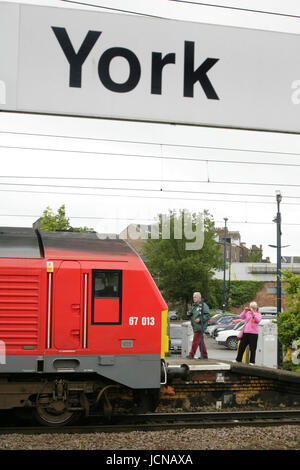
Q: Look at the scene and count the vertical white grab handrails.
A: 2